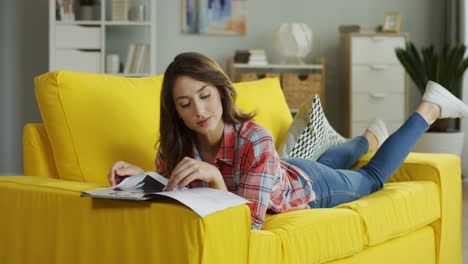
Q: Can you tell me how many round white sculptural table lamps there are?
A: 1